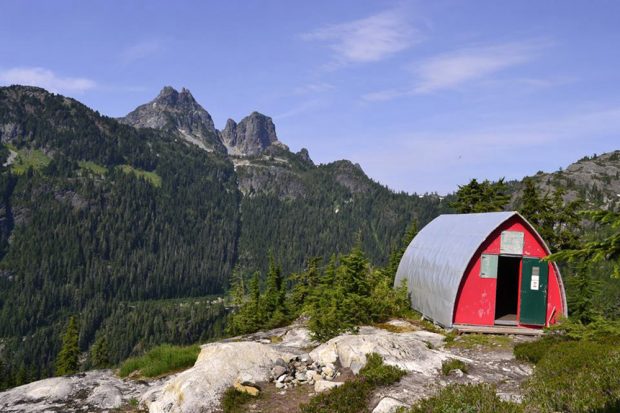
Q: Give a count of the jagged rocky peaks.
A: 2